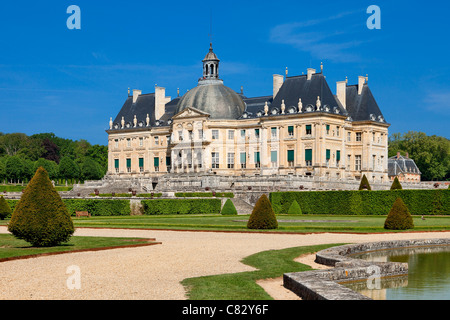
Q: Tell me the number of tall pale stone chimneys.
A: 6